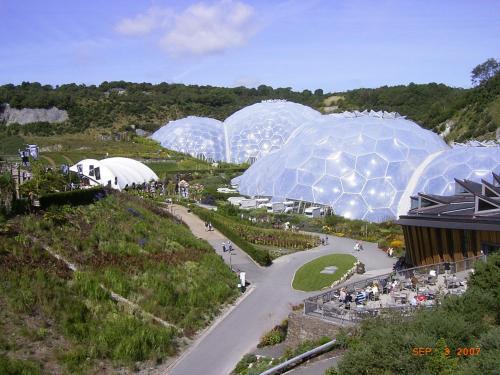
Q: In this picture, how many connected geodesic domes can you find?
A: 4